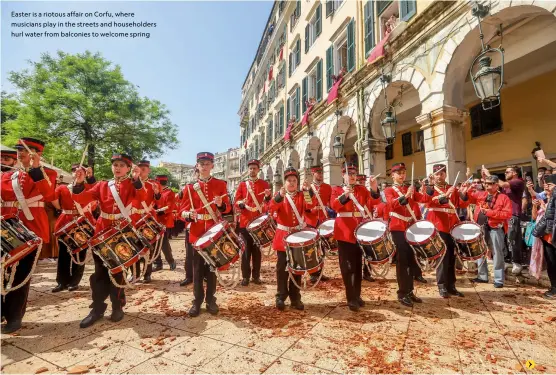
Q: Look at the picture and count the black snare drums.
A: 11